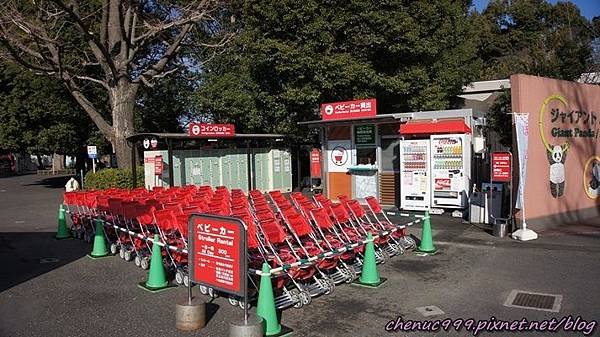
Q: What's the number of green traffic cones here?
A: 6